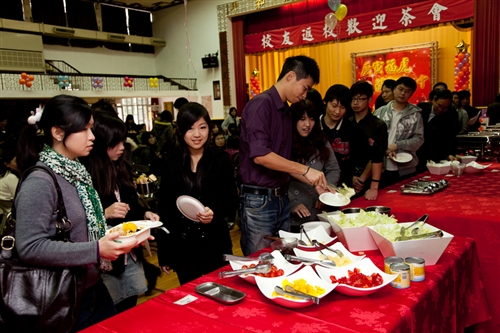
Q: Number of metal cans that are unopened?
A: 3